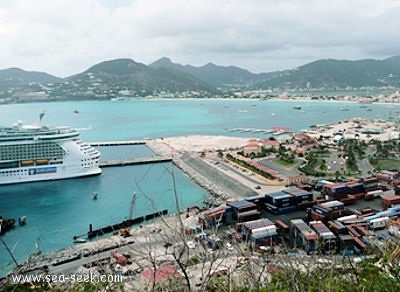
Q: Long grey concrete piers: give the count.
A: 2